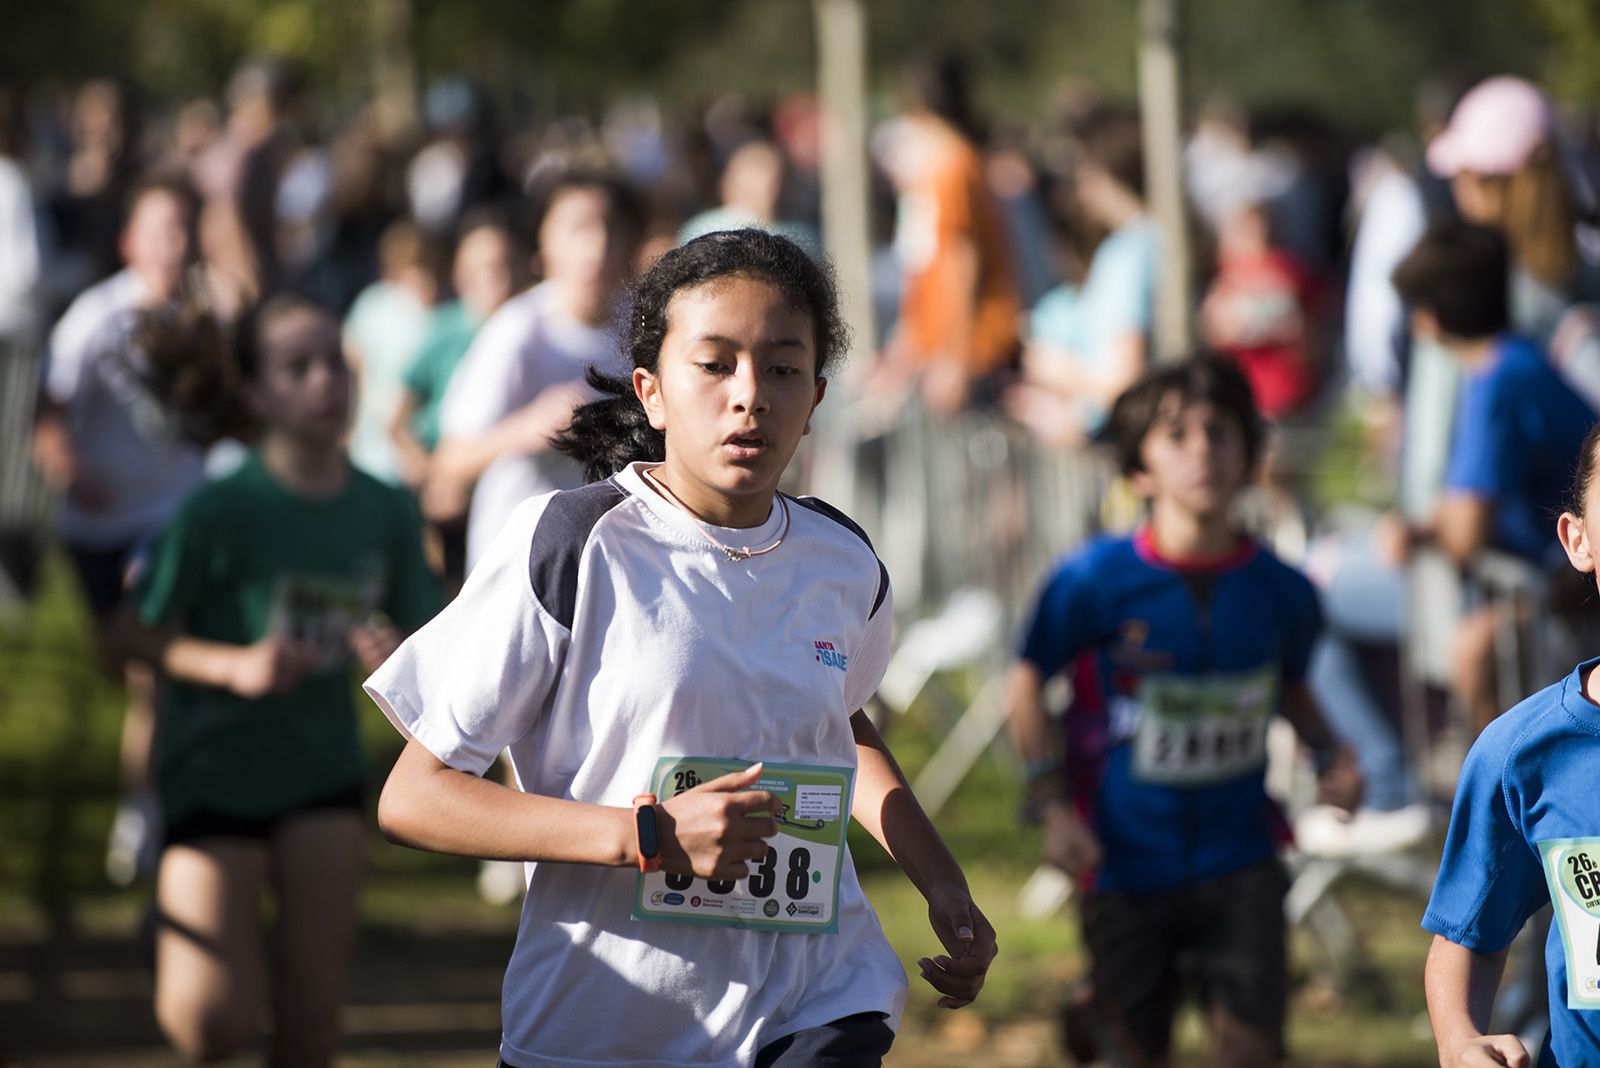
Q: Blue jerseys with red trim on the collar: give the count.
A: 1